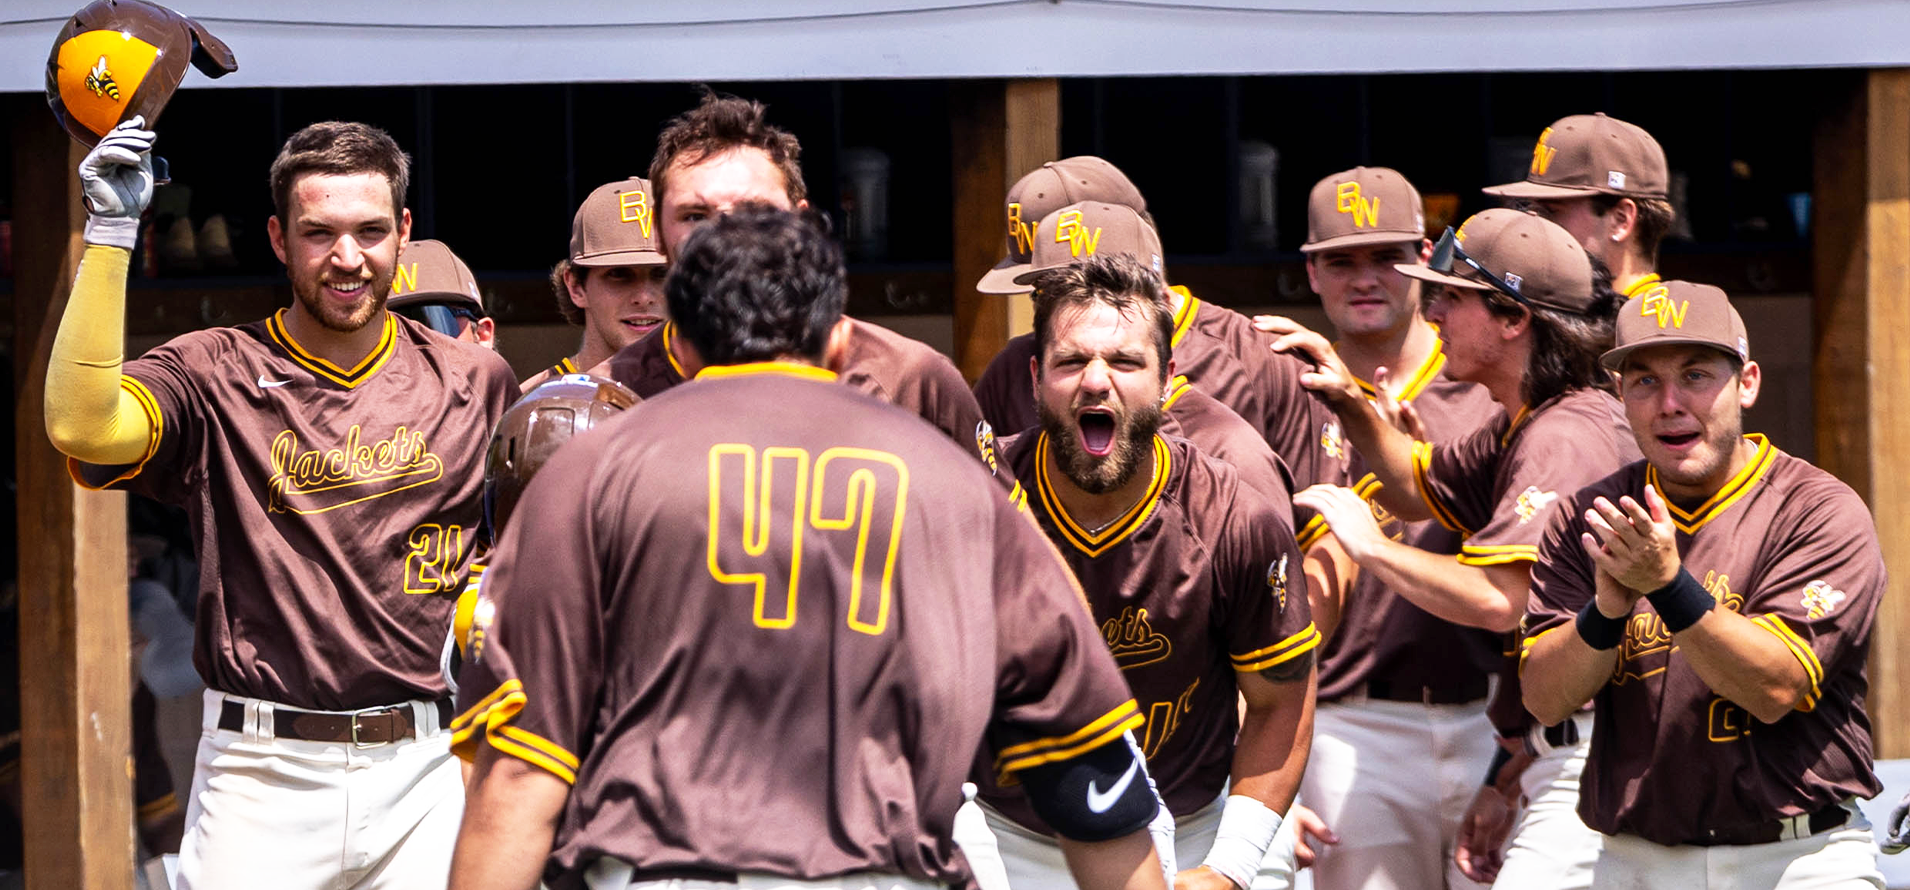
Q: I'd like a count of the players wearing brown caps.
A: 8